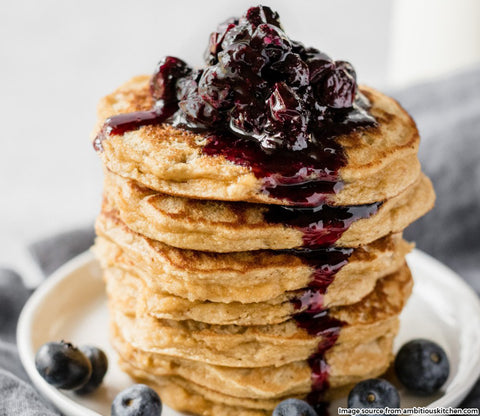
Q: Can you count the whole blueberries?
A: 6